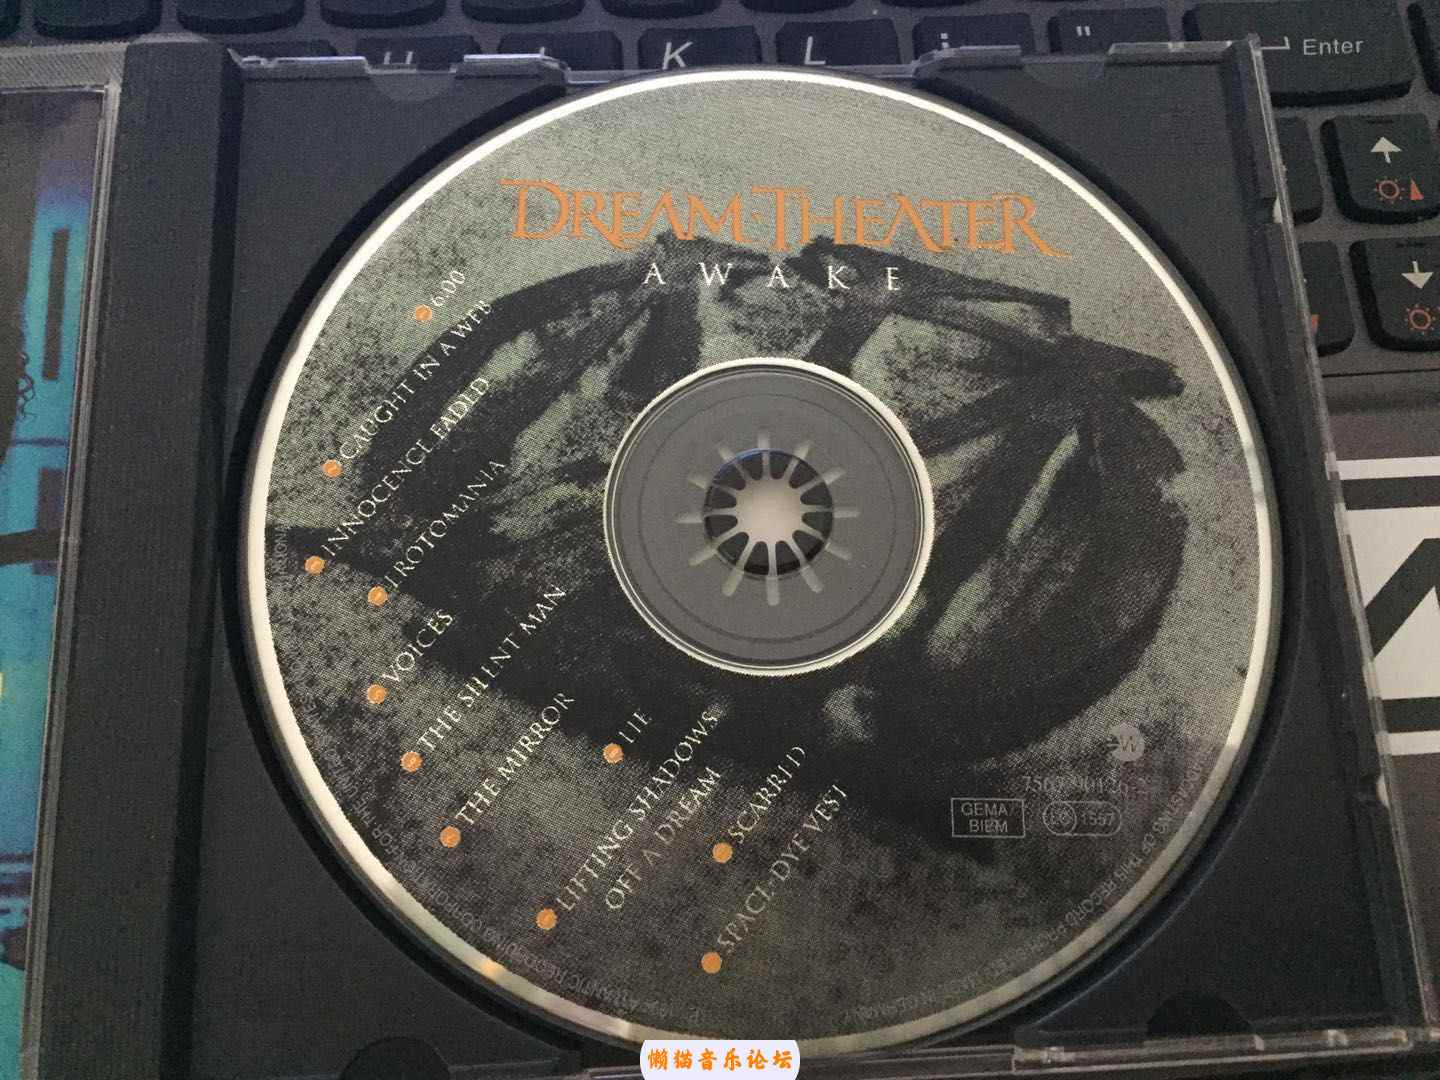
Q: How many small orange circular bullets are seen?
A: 11